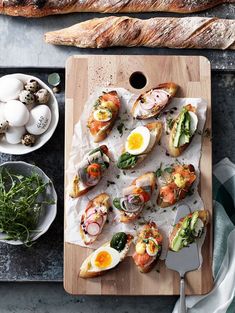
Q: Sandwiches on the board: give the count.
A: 11